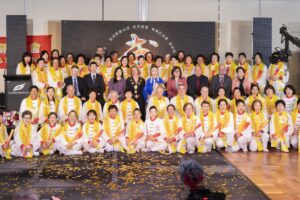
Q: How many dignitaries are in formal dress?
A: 9